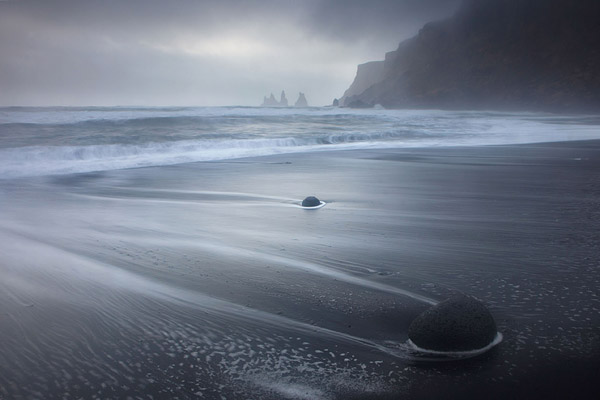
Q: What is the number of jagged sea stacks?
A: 3